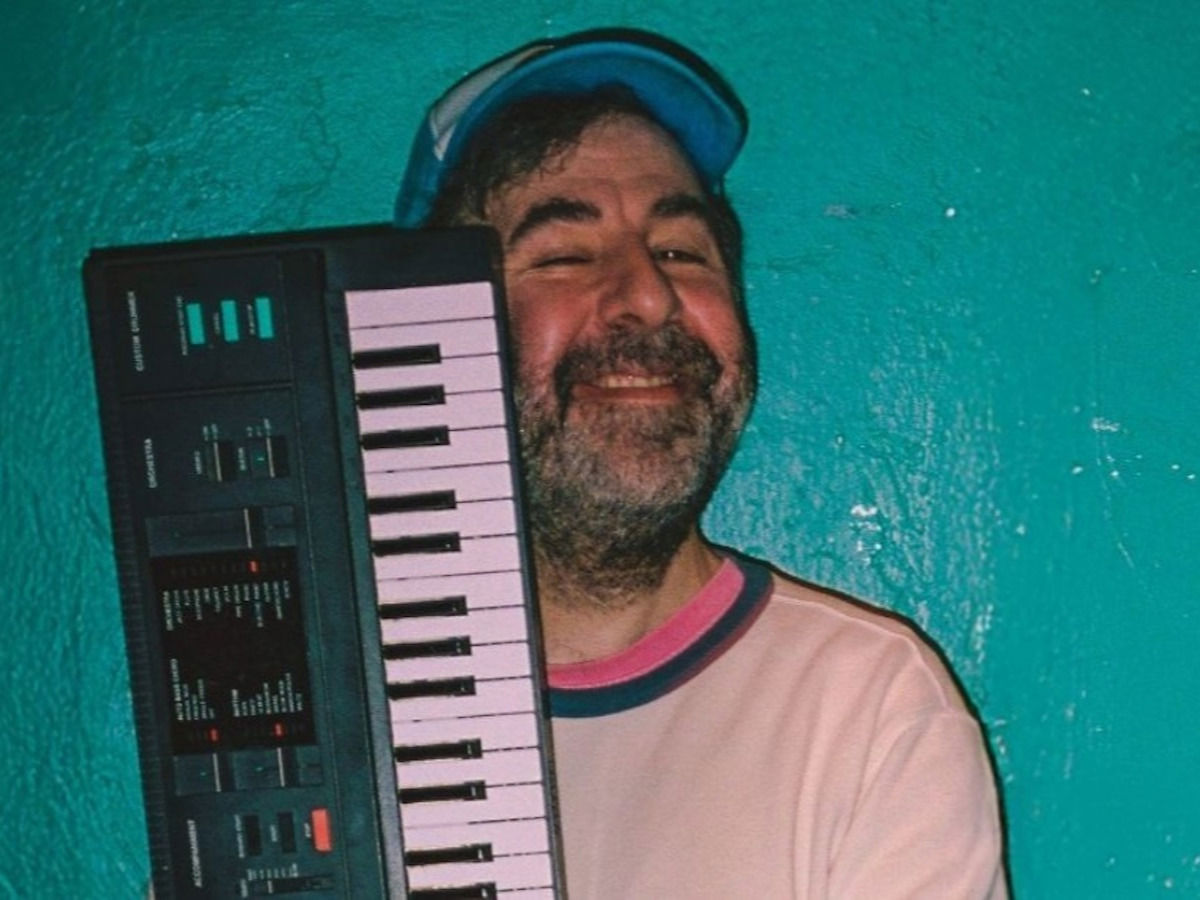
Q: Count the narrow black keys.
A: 12